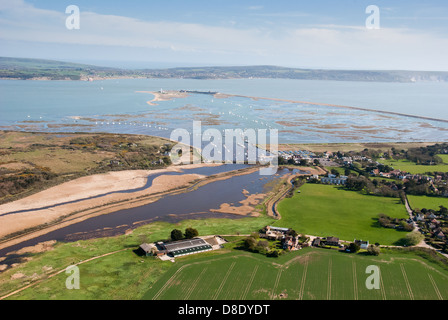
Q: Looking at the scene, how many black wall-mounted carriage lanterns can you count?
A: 0